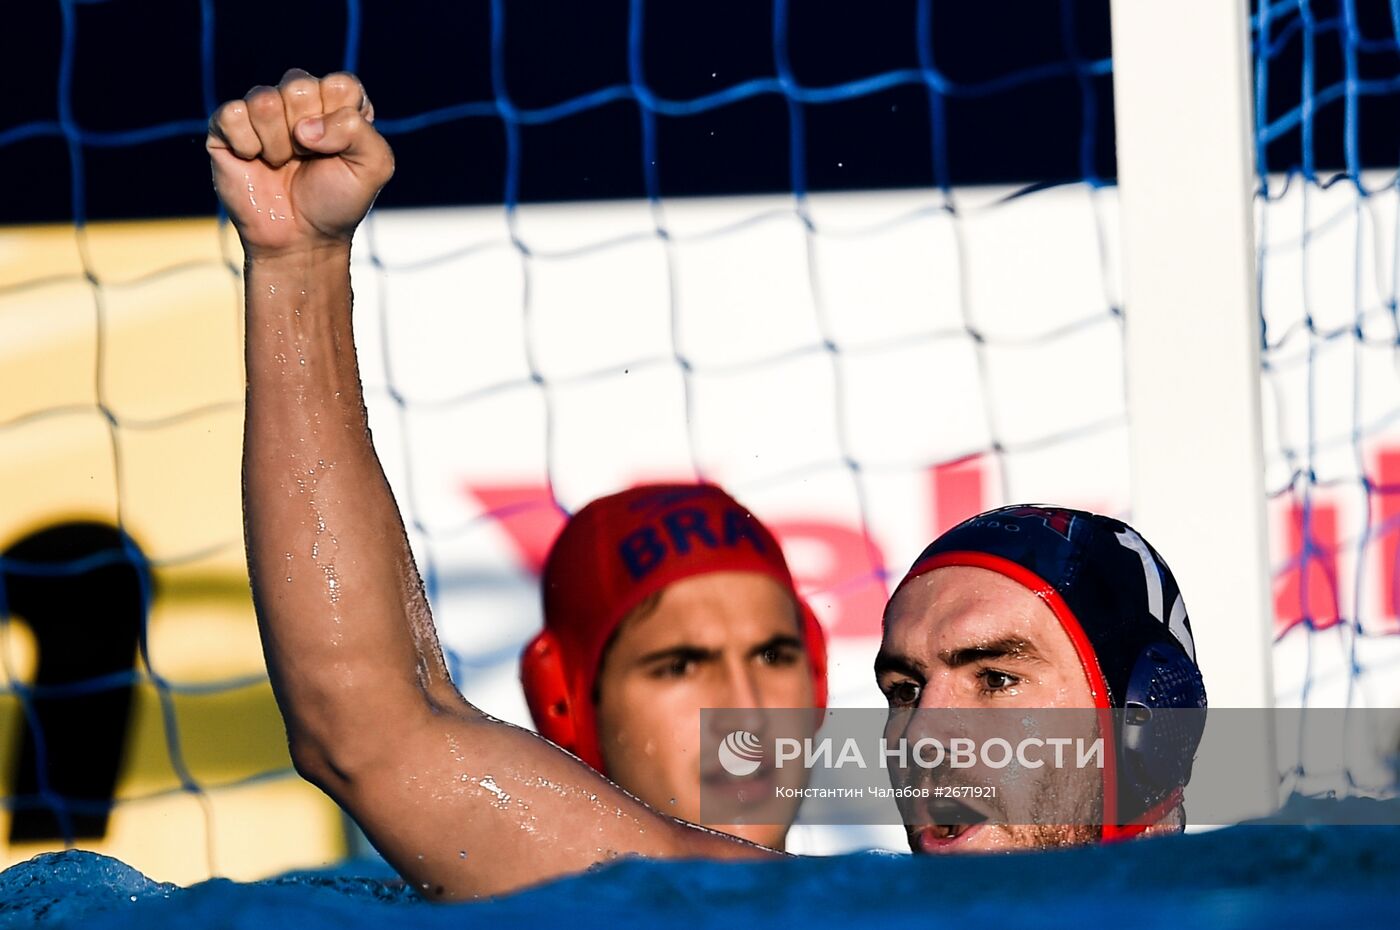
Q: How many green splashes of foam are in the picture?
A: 0